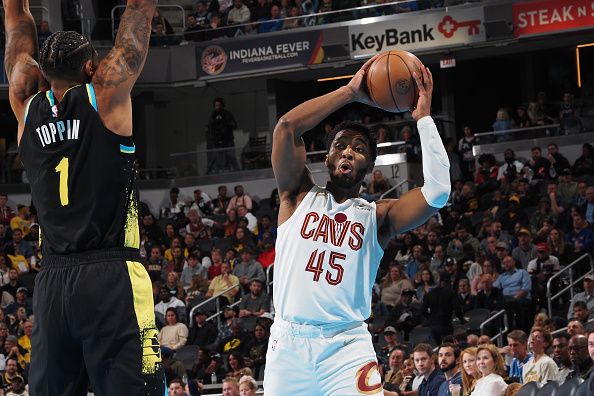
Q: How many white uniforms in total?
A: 1